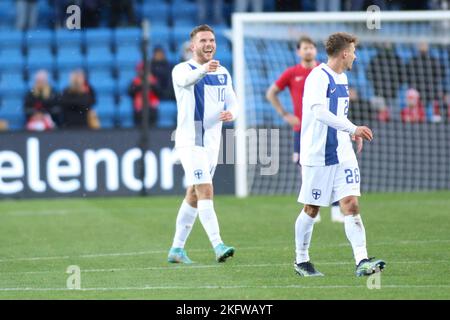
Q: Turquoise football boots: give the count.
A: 2